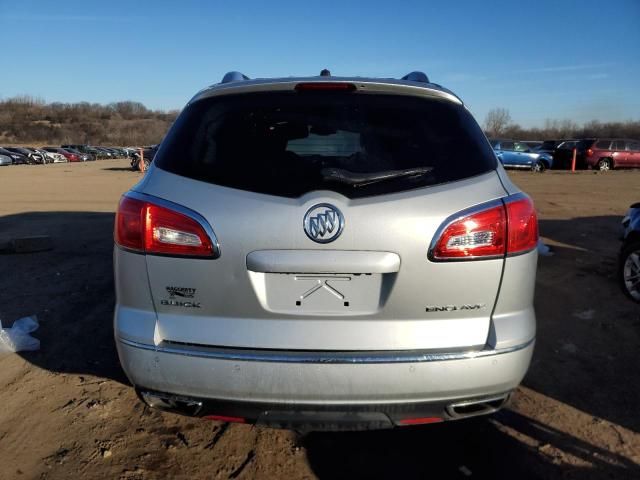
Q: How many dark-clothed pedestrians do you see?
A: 0